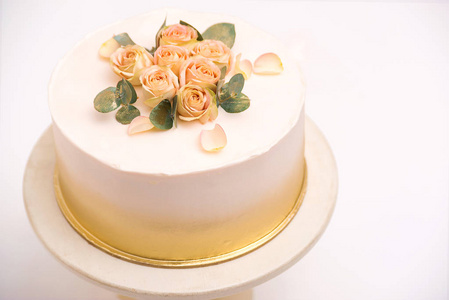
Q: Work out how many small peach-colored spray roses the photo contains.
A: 7